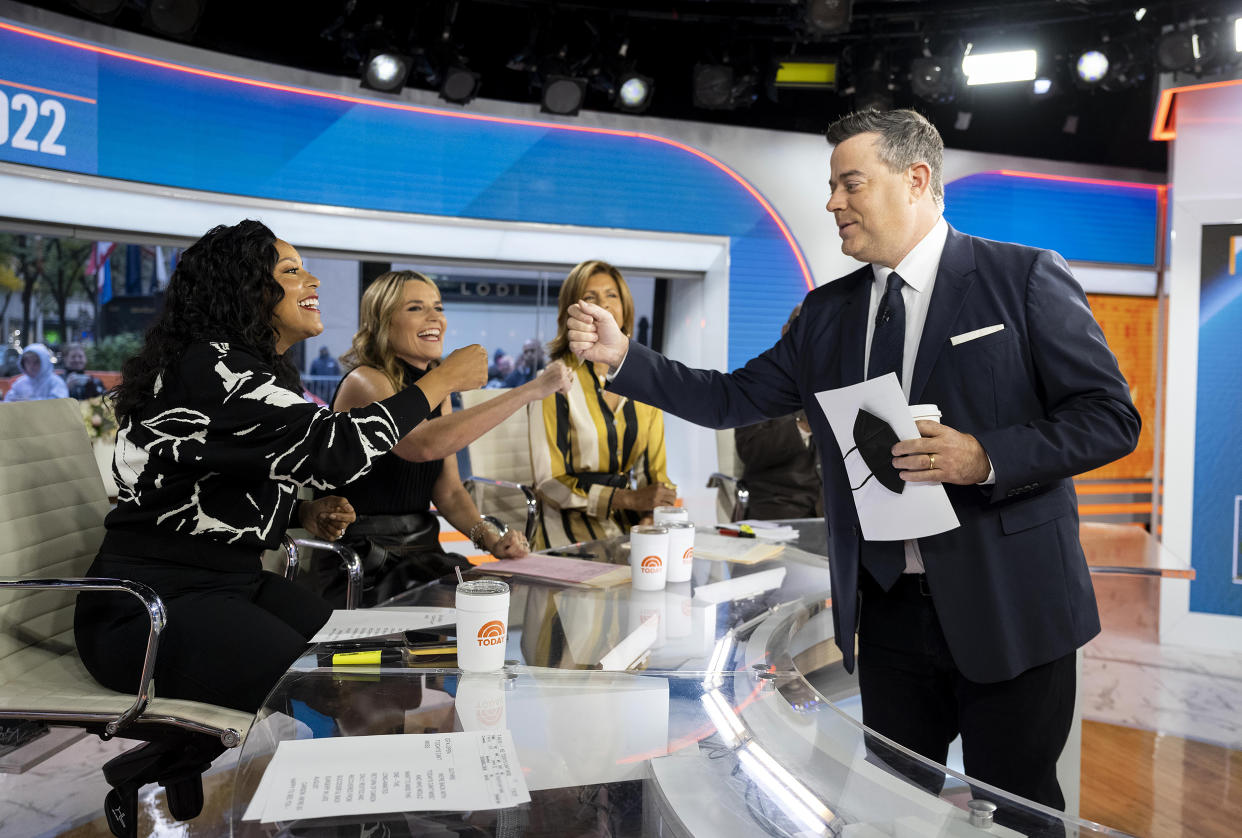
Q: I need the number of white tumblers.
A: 4